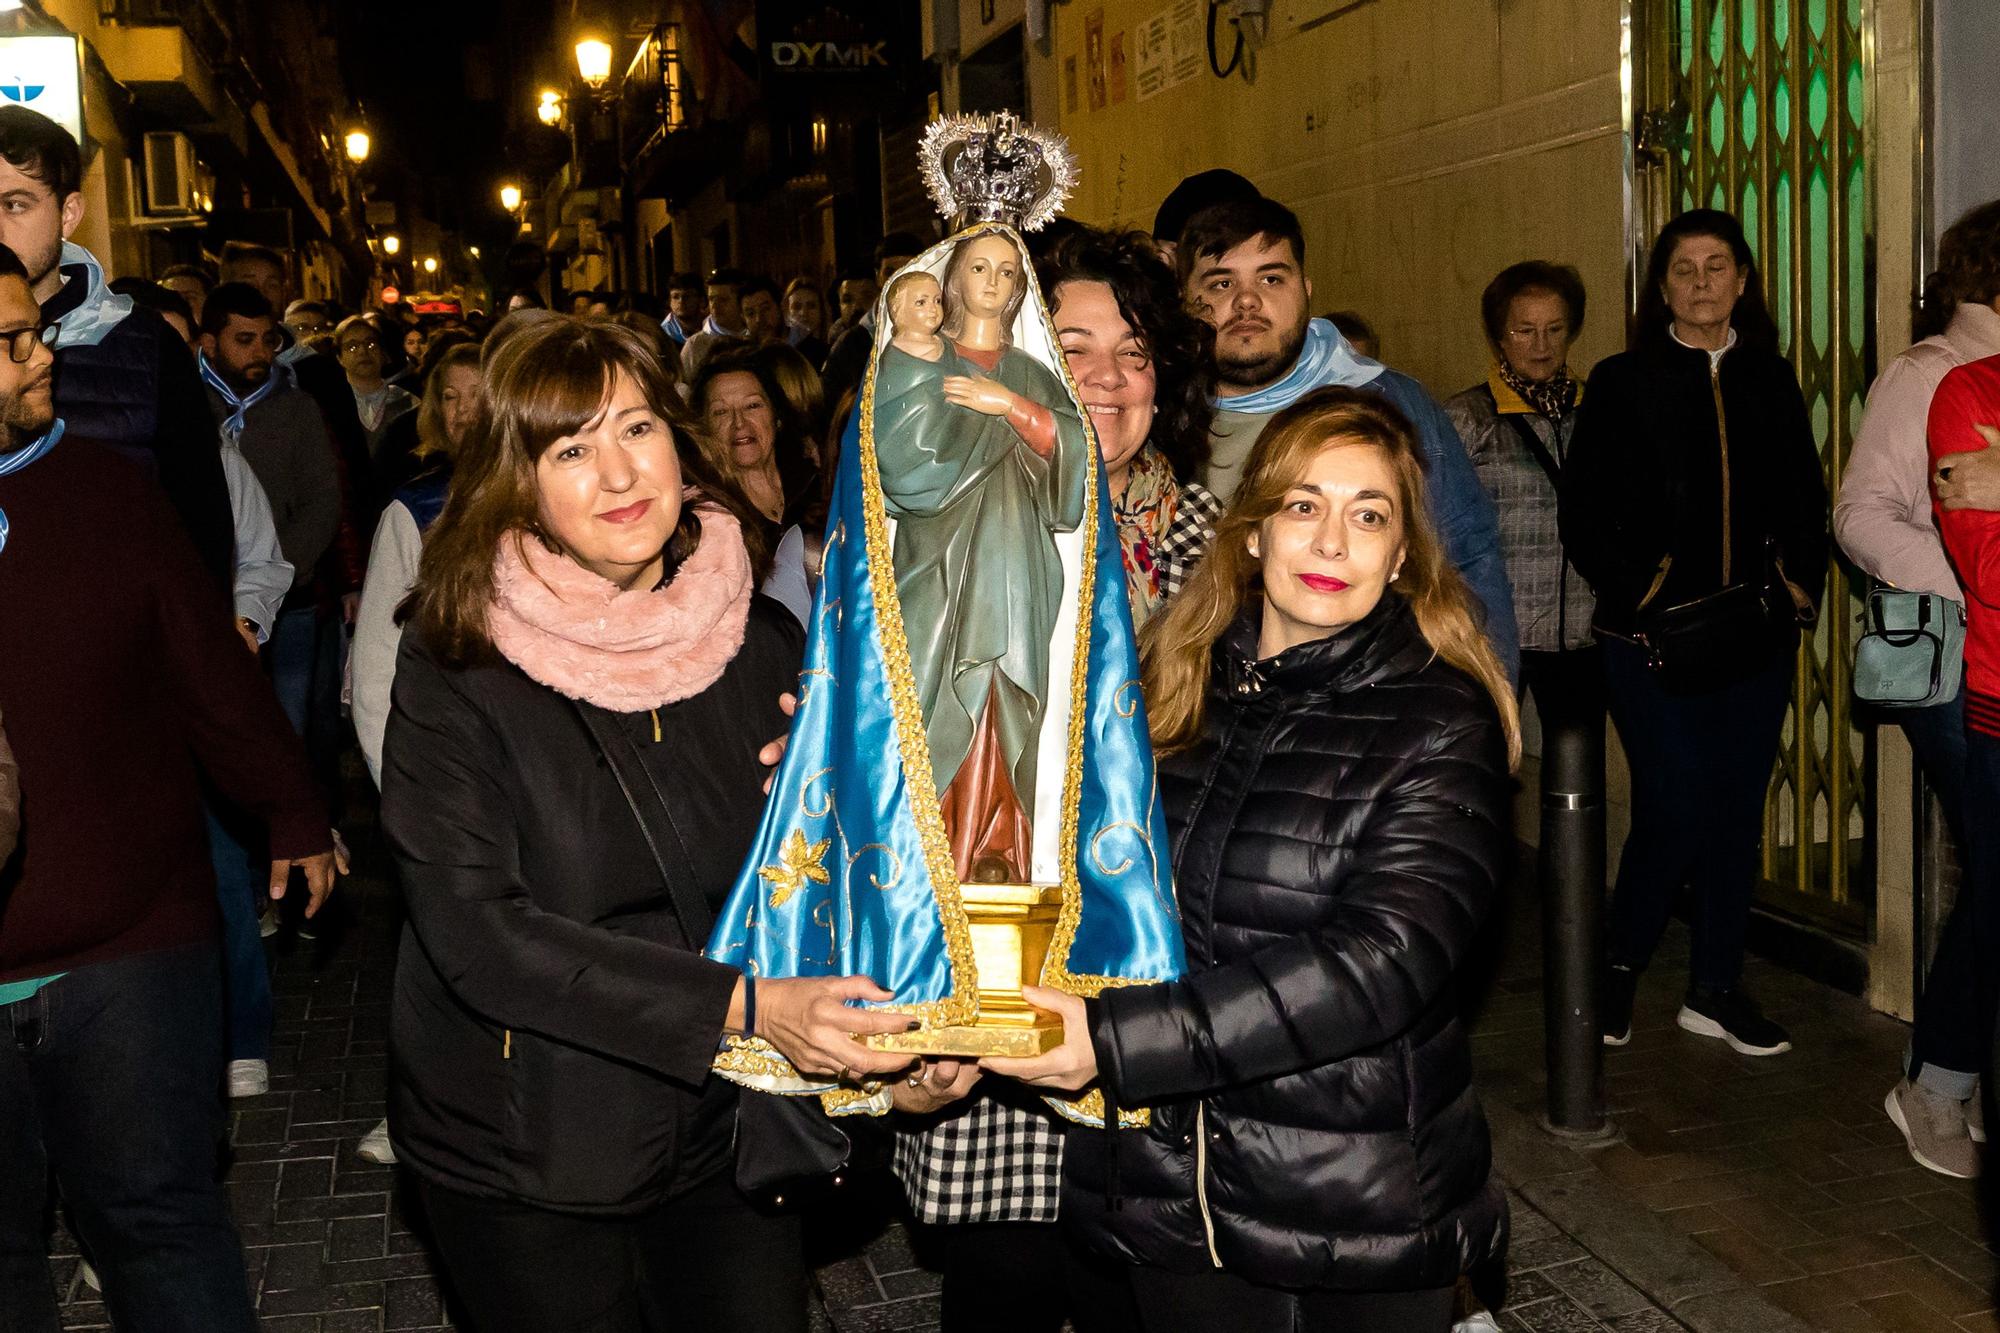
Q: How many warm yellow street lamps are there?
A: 6